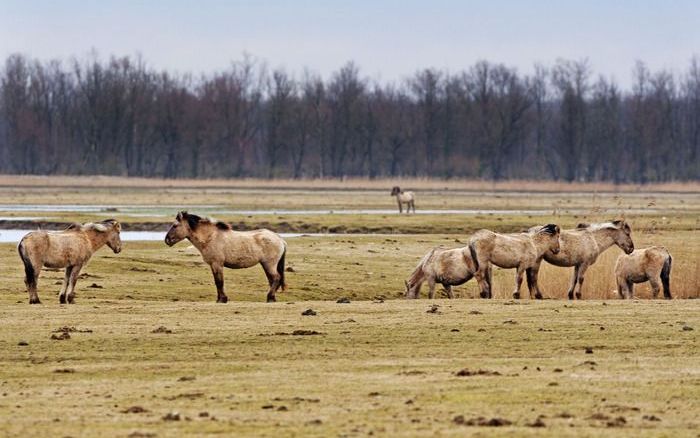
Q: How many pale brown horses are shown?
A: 7